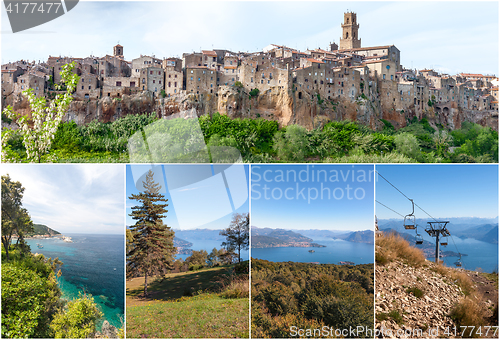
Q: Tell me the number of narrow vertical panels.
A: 4